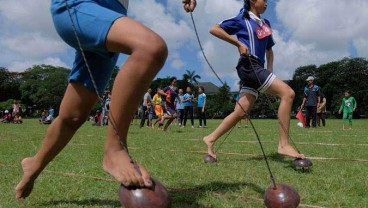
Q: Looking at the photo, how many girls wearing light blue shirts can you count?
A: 3